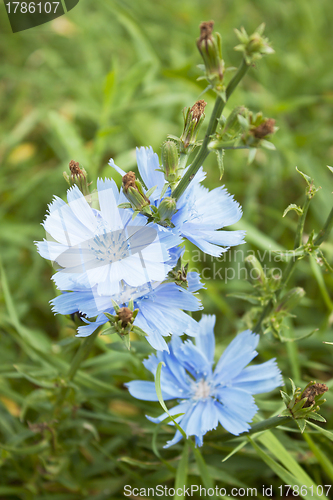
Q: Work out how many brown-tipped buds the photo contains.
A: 7